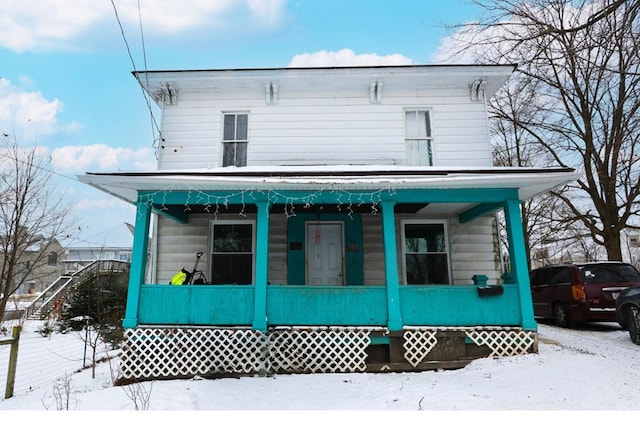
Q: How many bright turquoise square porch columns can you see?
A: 4